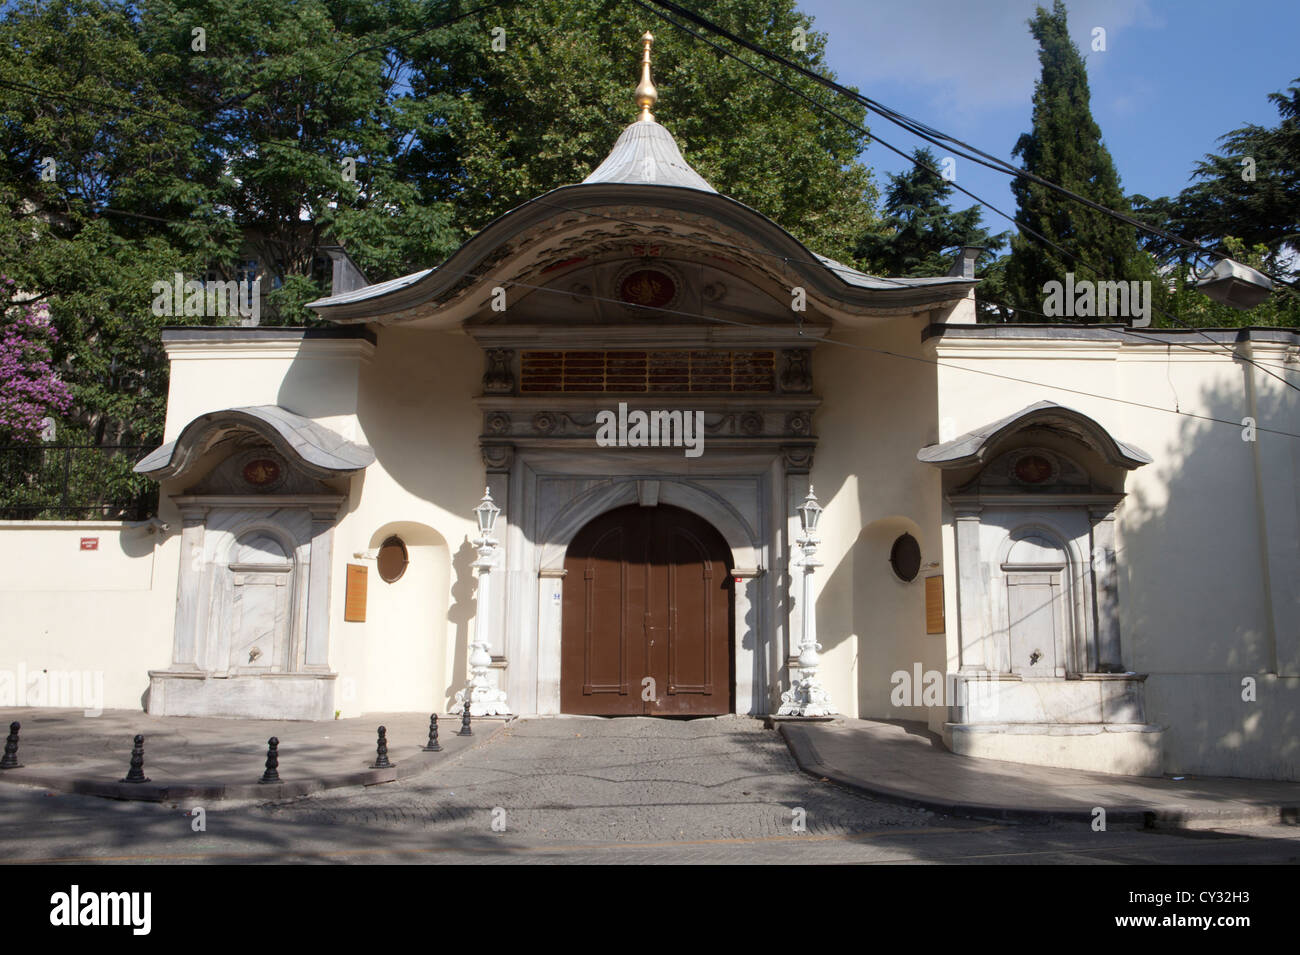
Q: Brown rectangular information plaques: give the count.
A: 2